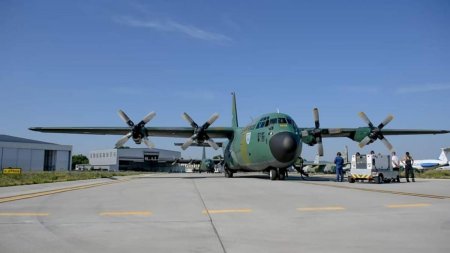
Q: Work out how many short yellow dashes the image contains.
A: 5